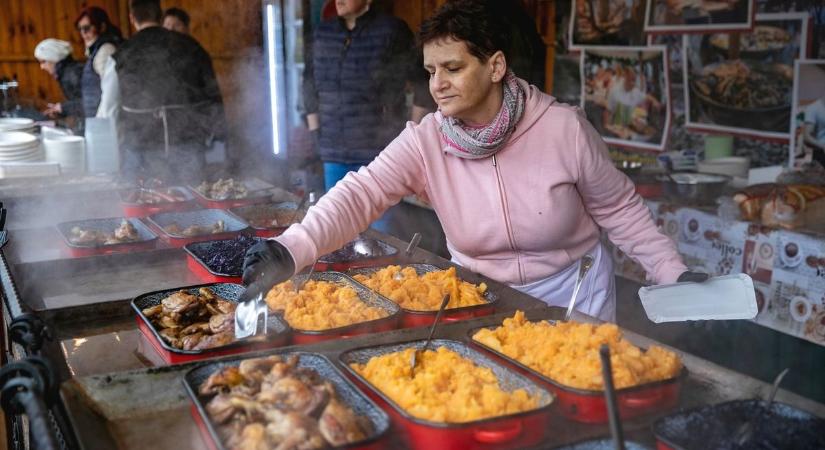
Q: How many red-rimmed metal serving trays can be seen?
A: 15